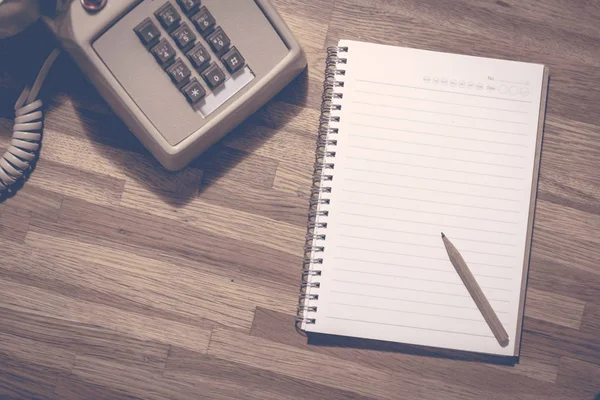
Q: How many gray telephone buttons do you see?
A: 12